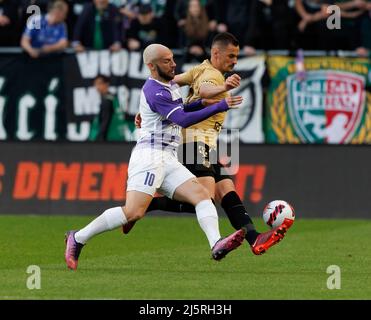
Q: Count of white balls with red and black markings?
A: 1